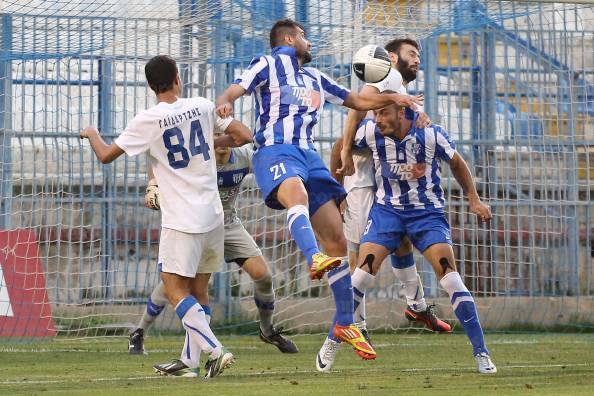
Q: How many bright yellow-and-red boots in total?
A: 2